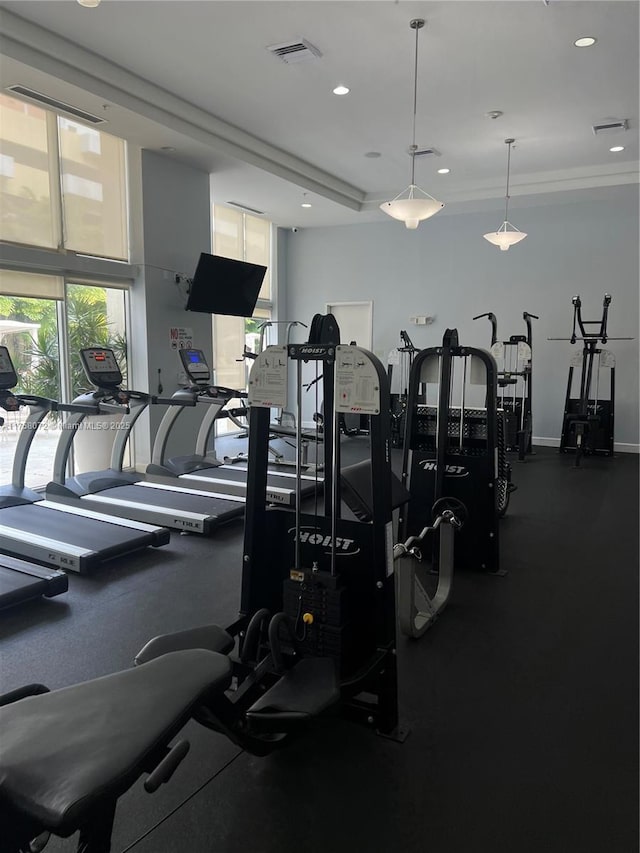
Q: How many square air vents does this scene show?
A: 3